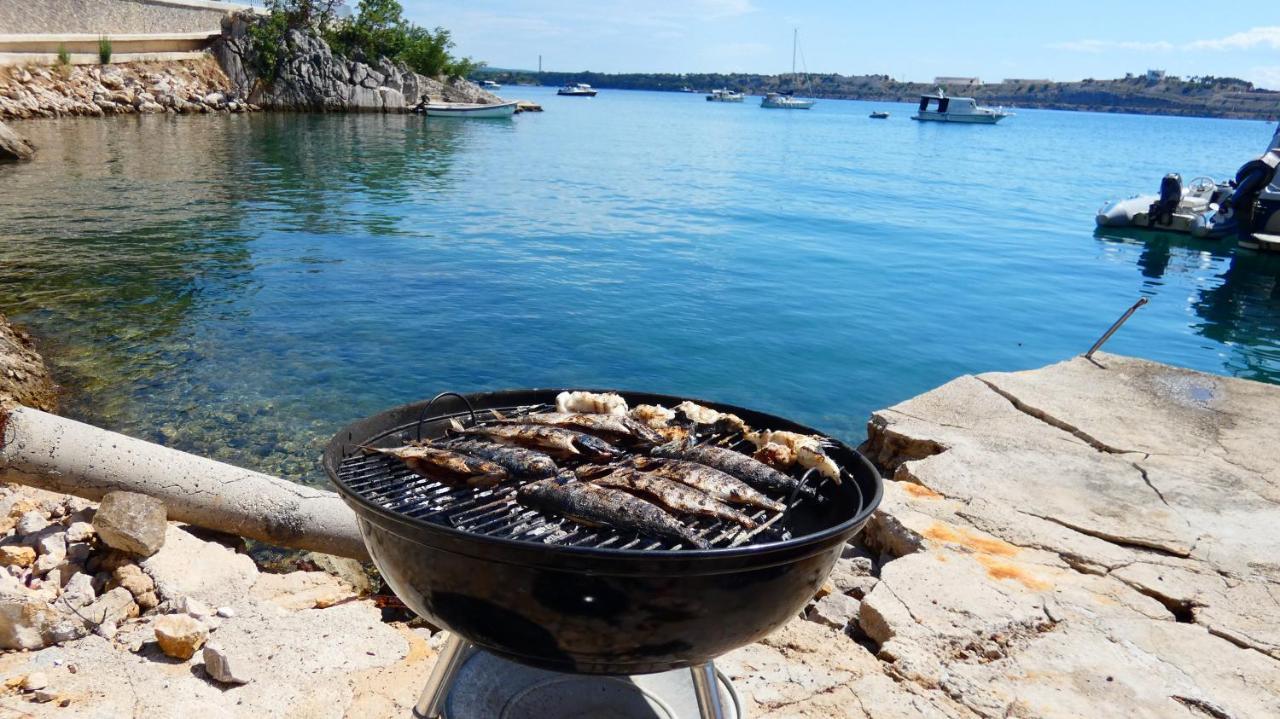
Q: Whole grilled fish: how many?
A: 8